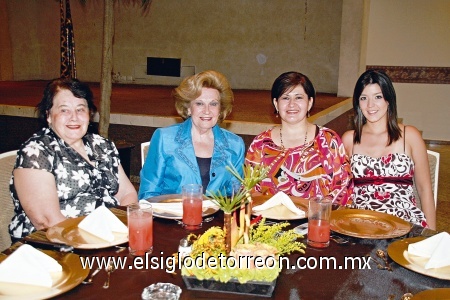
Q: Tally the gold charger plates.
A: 7